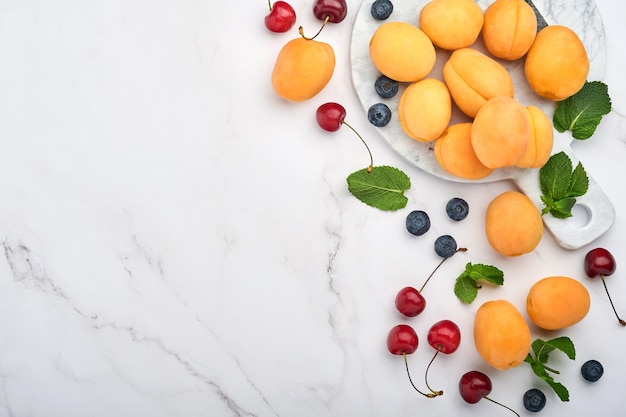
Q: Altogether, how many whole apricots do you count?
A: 13